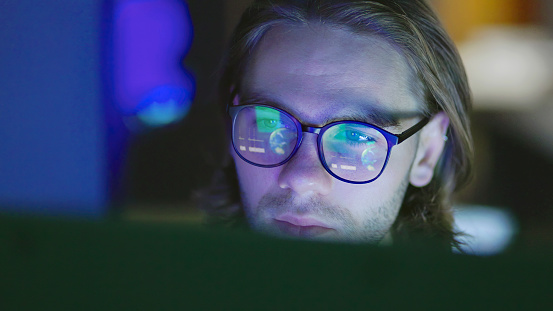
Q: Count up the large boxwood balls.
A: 0